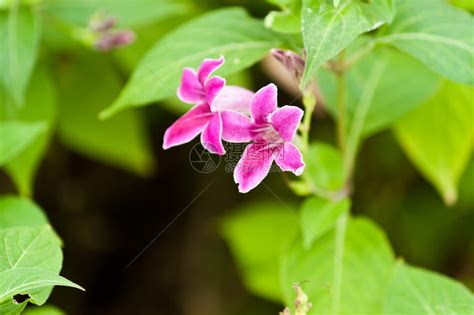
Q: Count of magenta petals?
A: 10